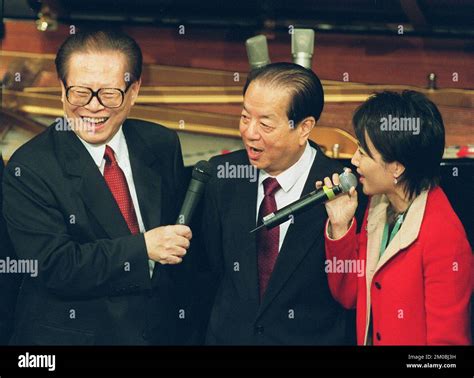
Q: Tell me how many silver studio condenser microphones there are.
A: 2